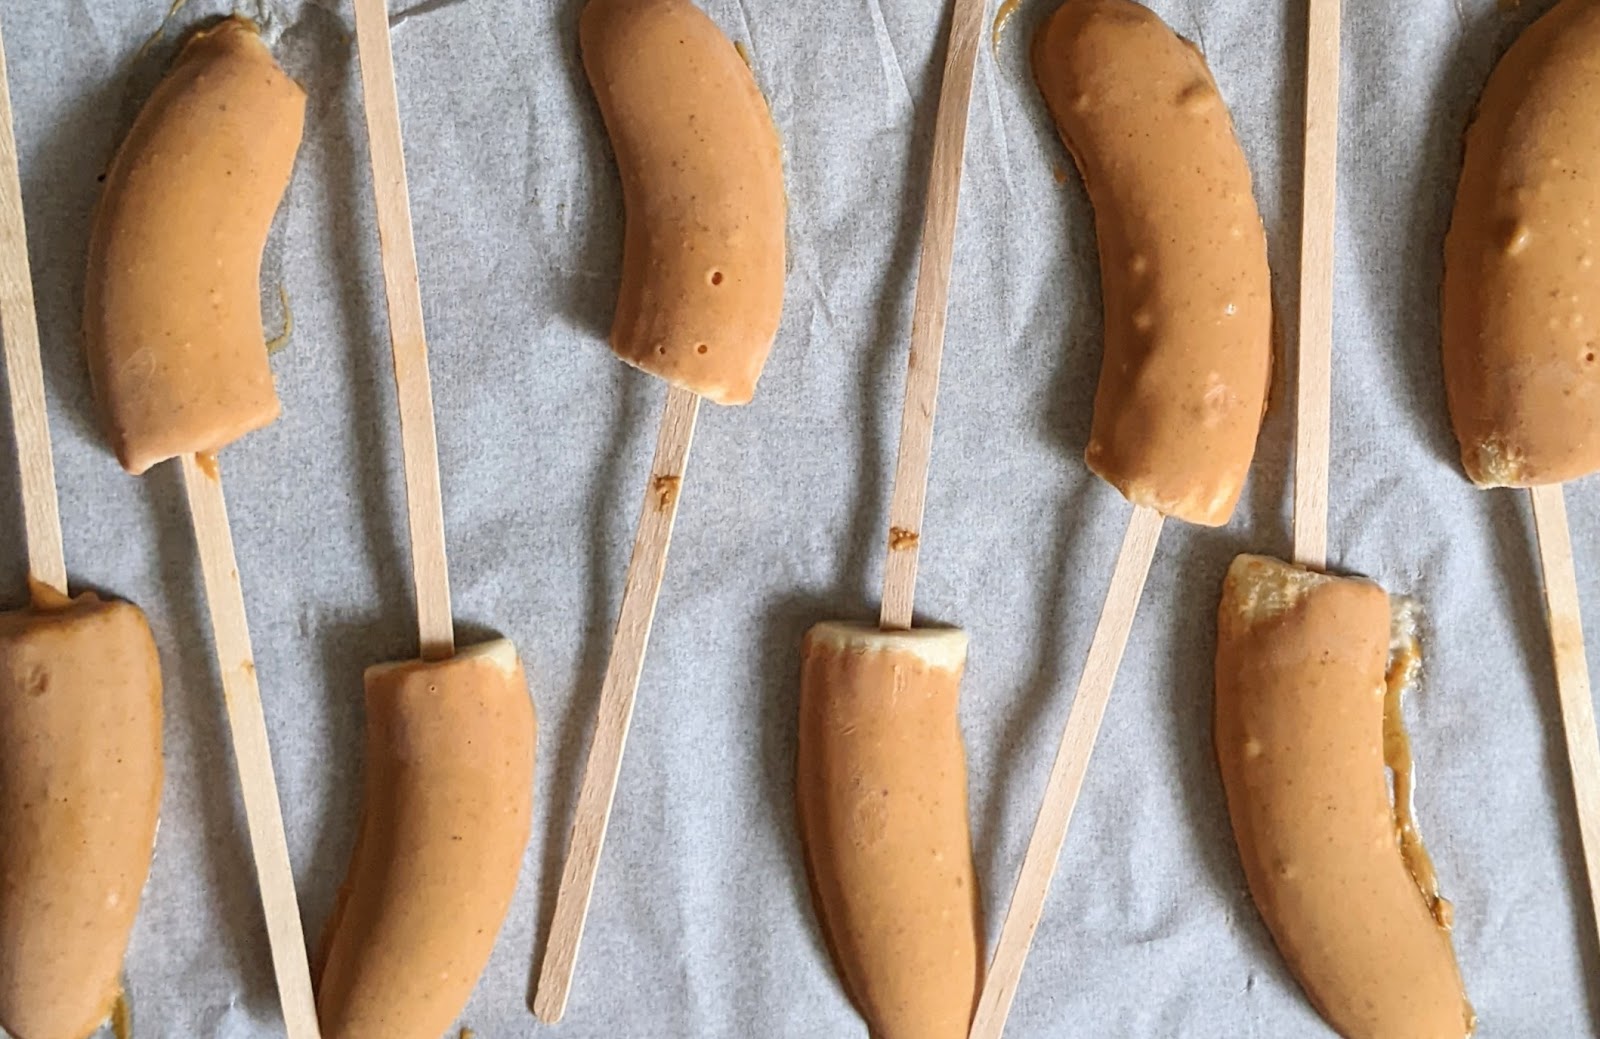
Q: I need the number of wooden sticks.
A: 8